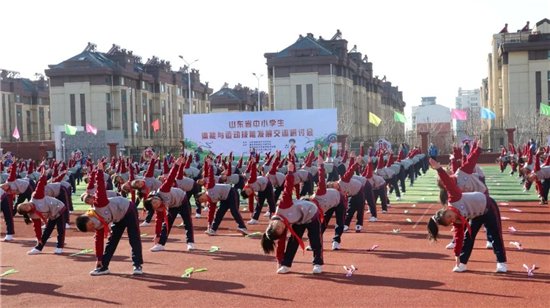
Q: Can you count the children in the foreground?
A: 3